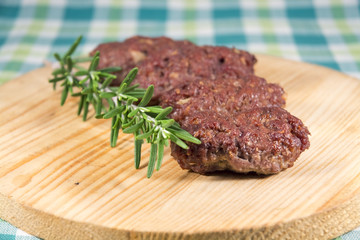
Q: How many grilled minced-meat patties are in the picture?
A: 4